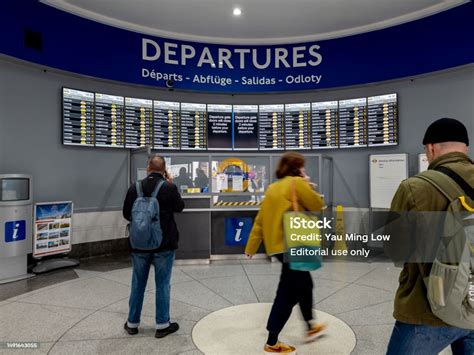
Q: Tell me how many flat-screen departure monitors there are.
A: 12